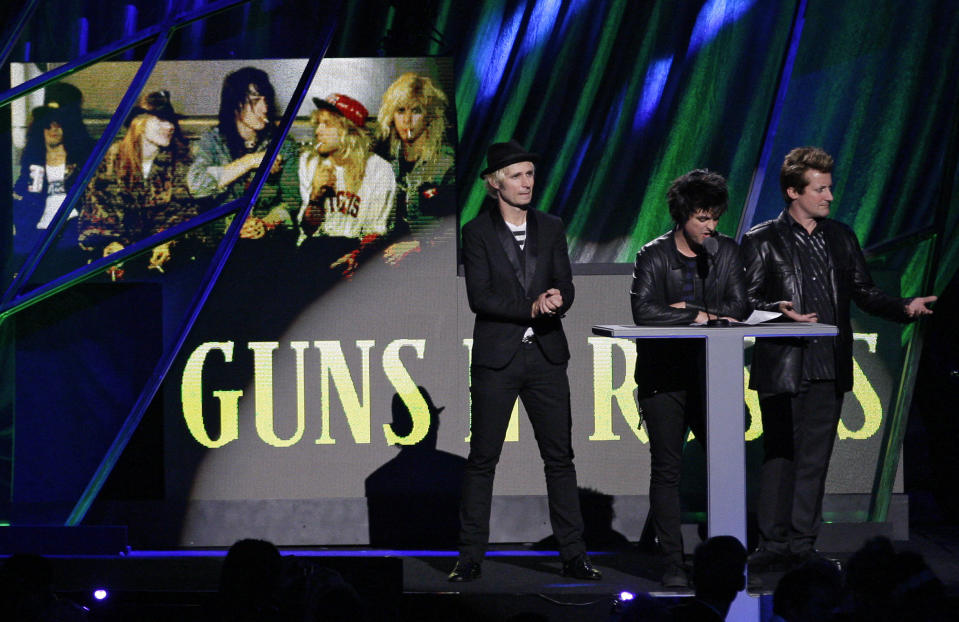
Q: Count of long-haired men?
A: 5